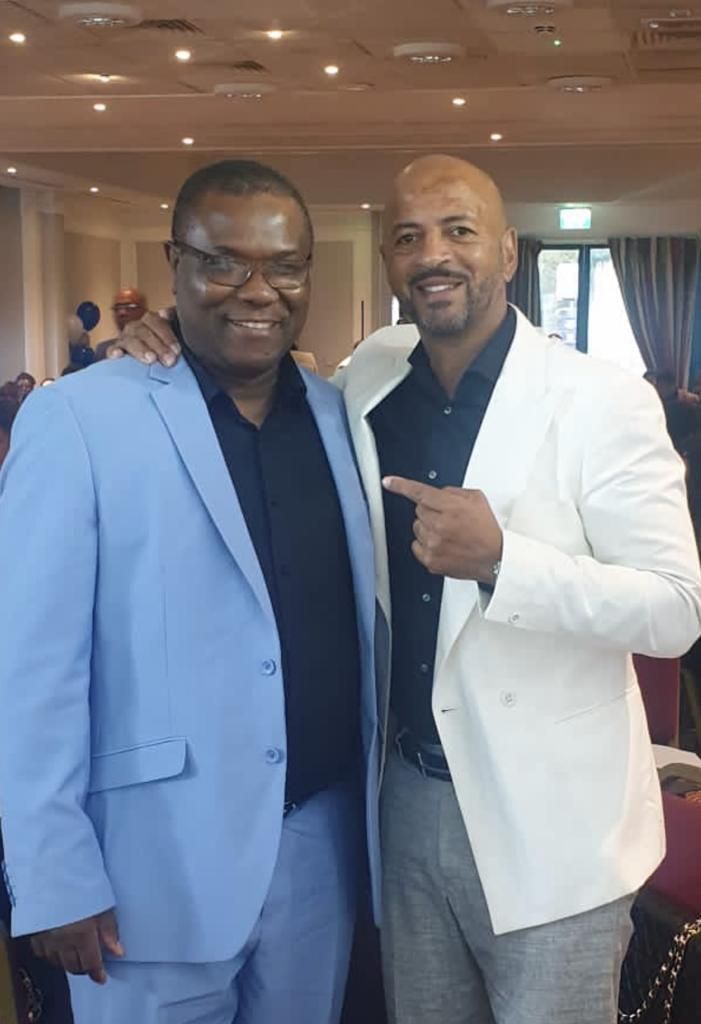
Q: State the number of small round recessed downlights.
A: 13